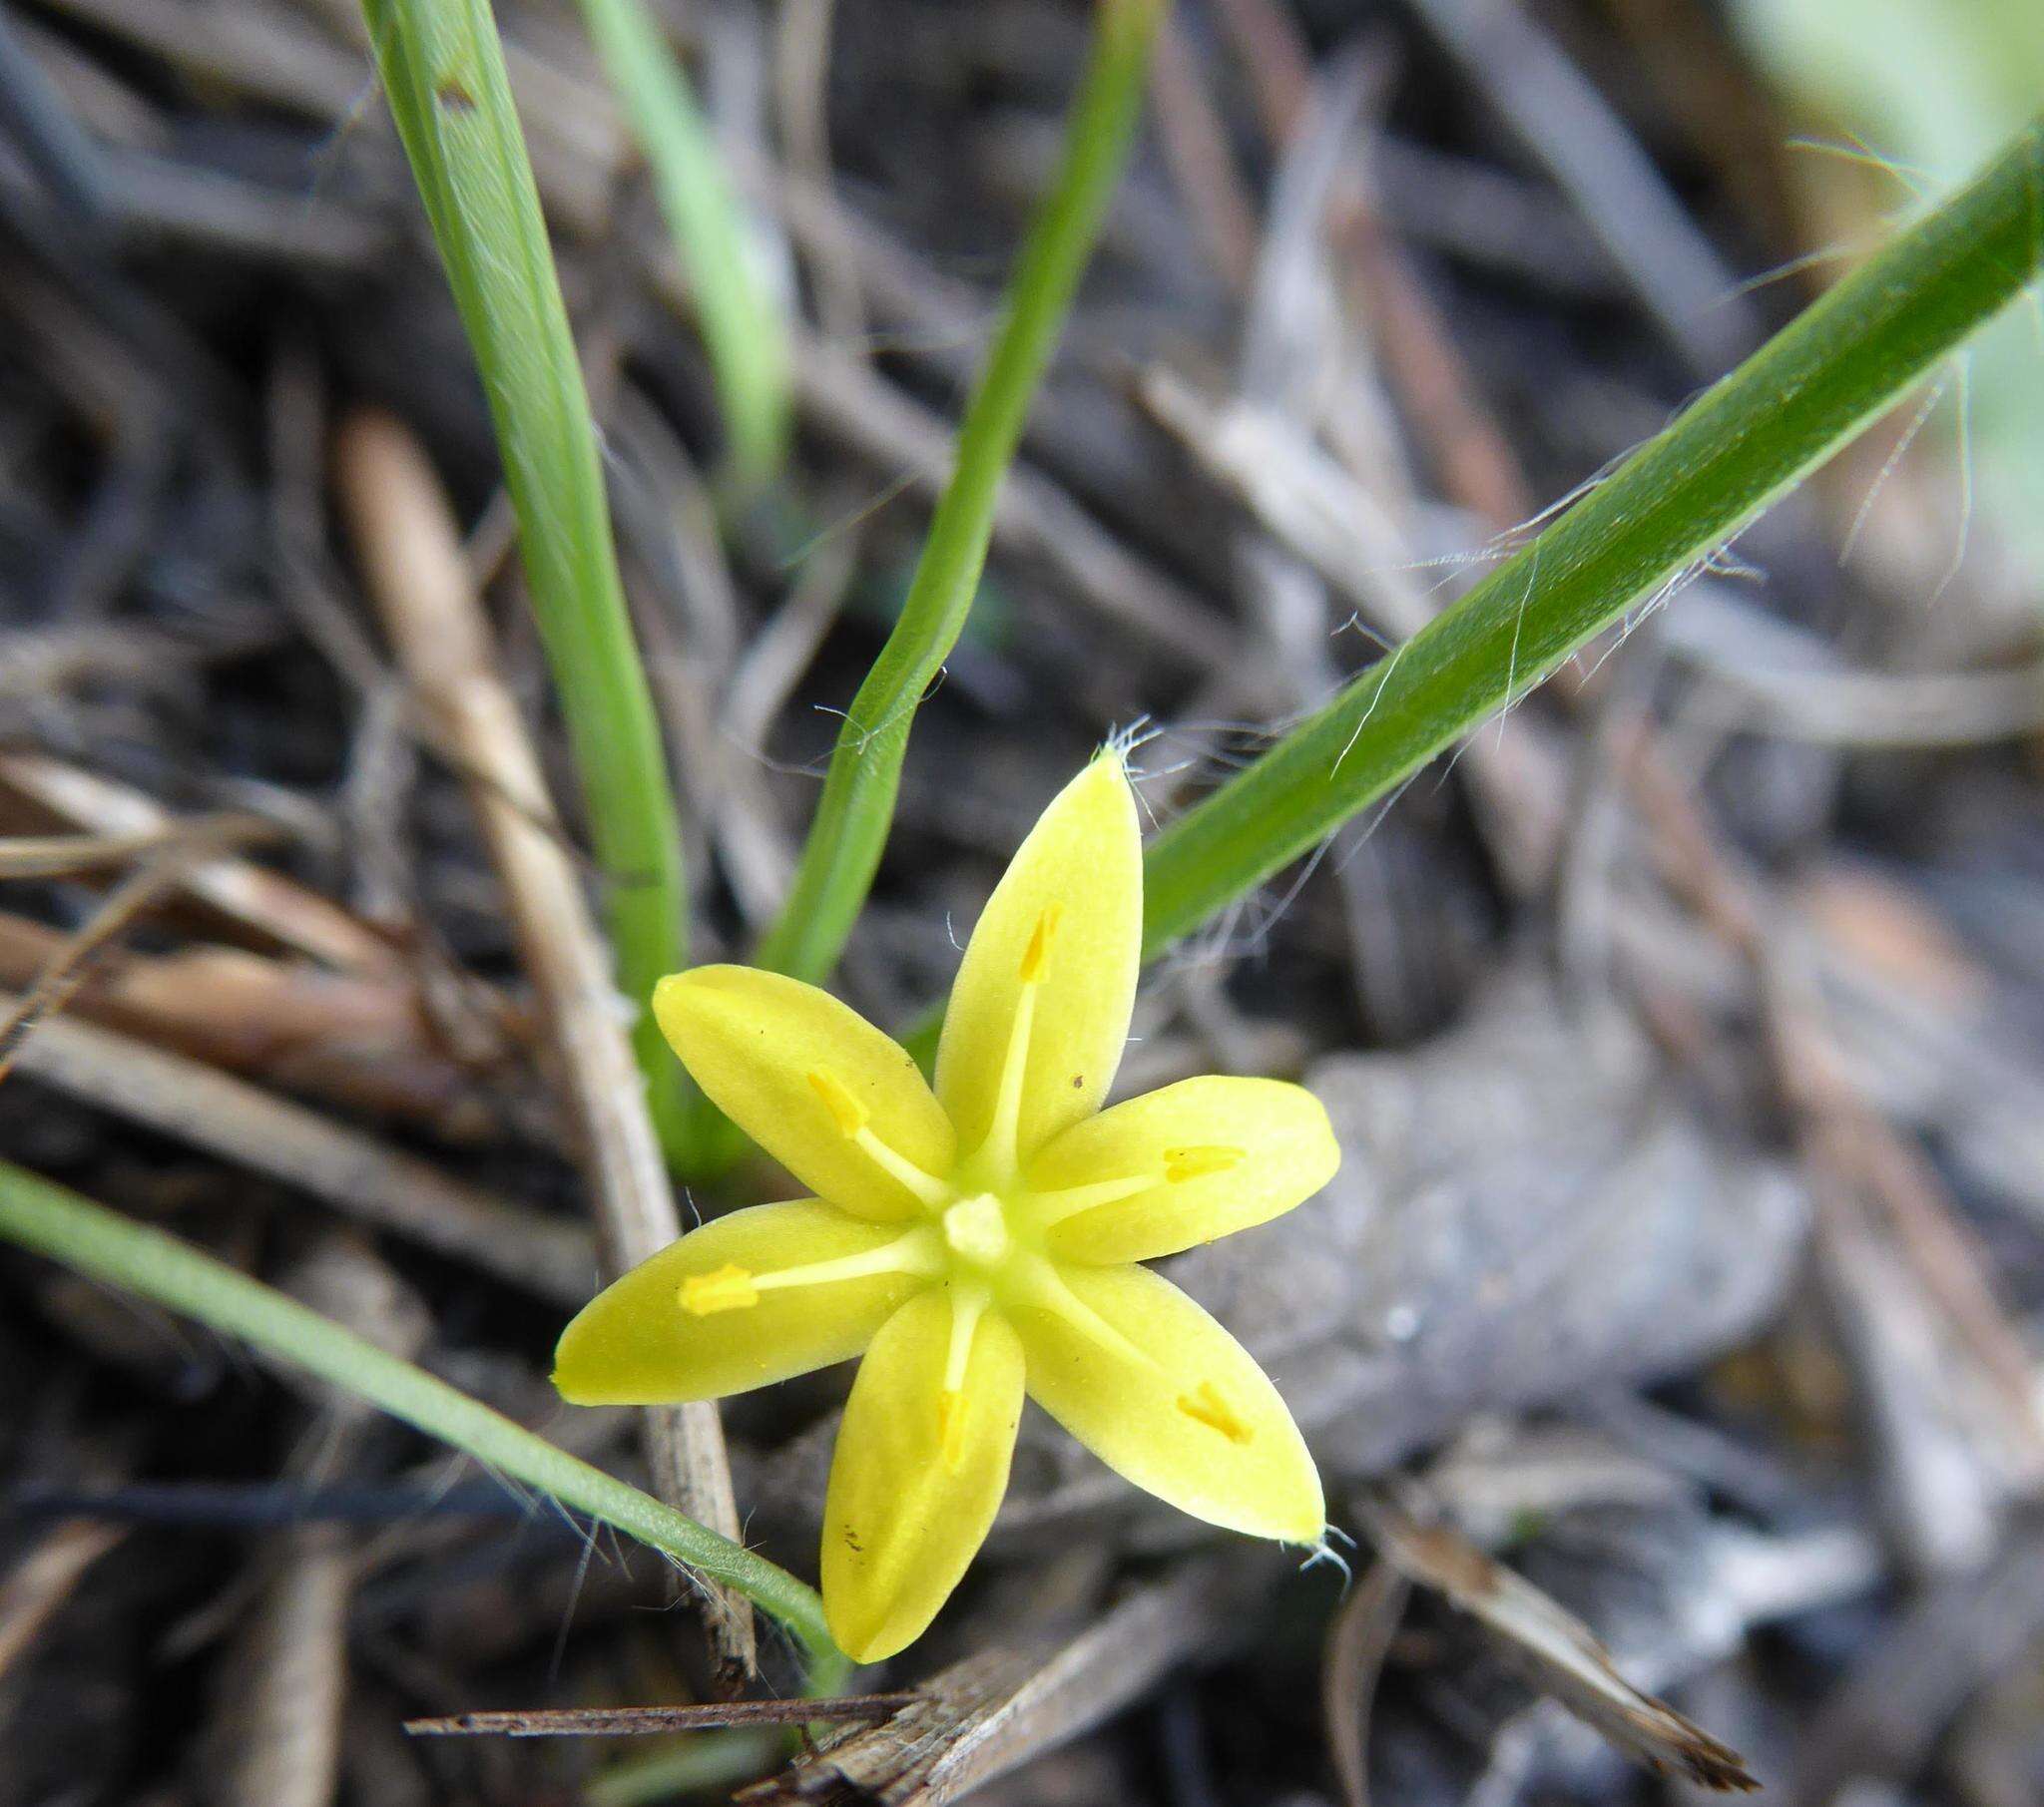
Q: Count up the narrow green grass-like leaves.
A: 5